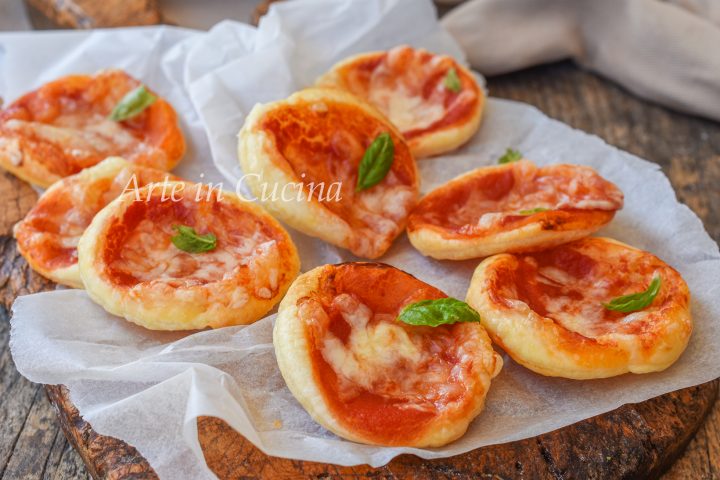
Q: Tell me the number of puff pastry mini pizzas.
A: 8